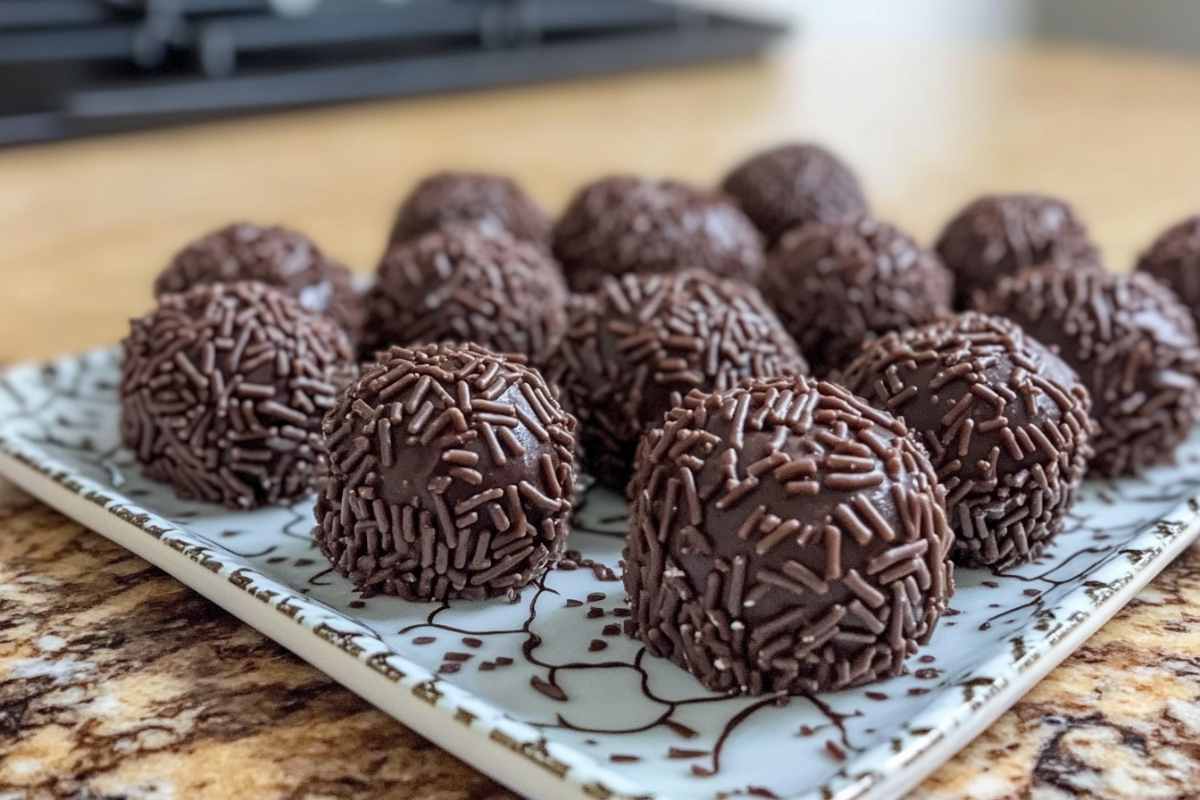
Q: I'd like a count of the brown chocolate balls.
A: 14